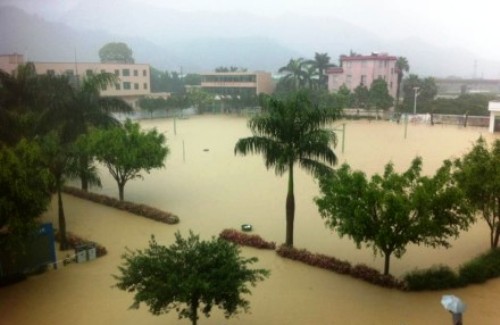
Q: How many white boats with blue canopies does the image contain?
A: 0